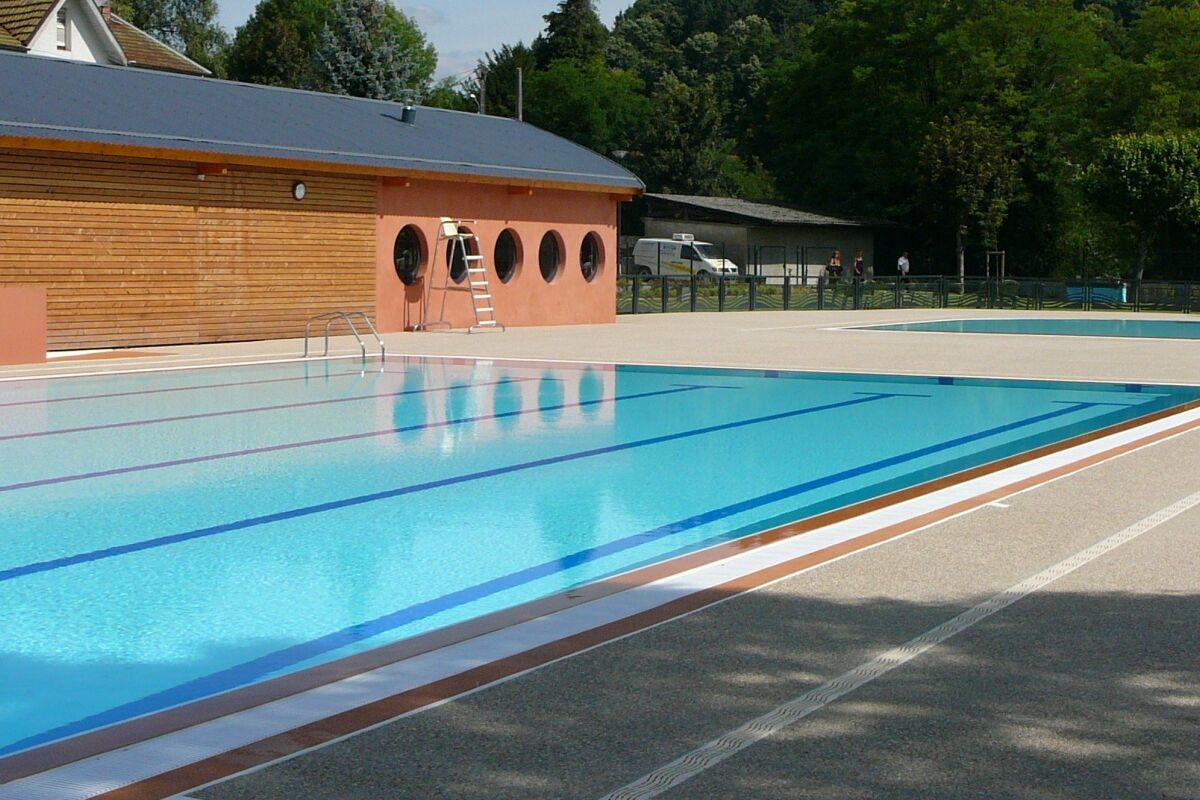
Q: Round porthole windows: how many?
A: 5